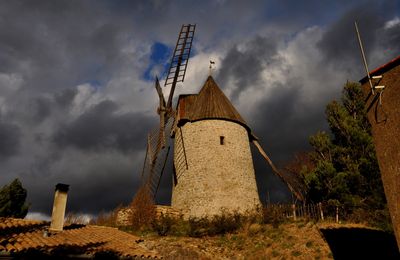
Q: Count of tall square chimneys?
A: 1